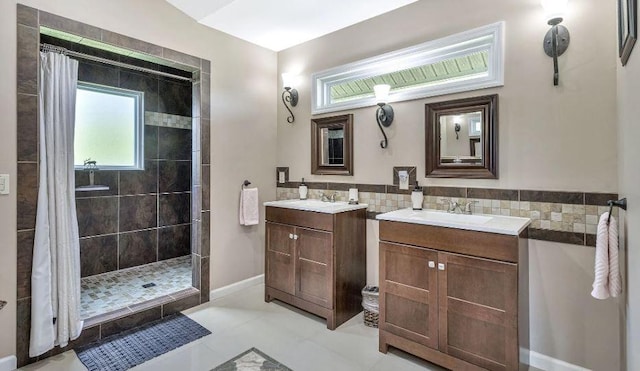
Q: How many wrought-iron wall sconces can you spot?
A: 3